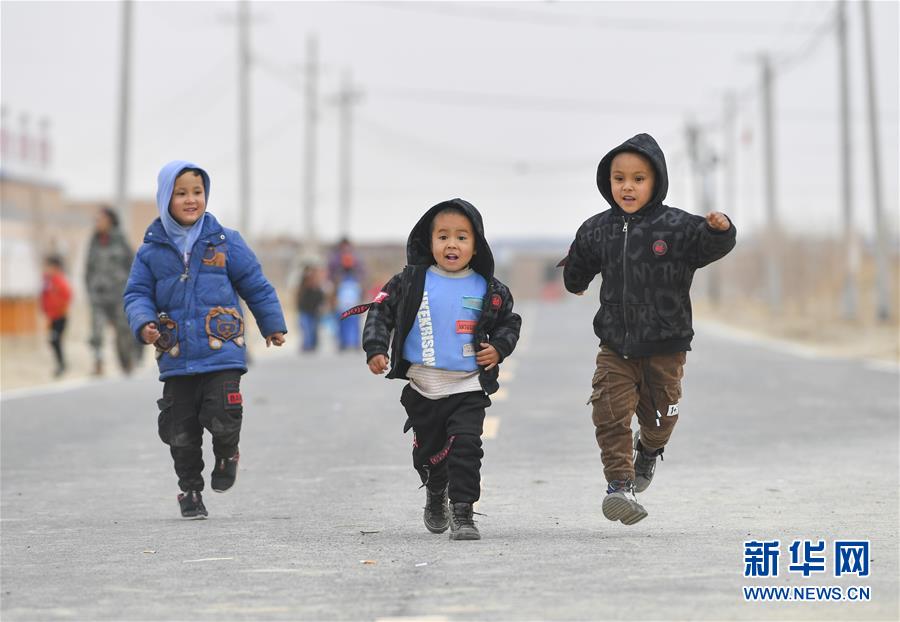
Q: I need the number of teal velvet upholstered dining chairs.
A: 0